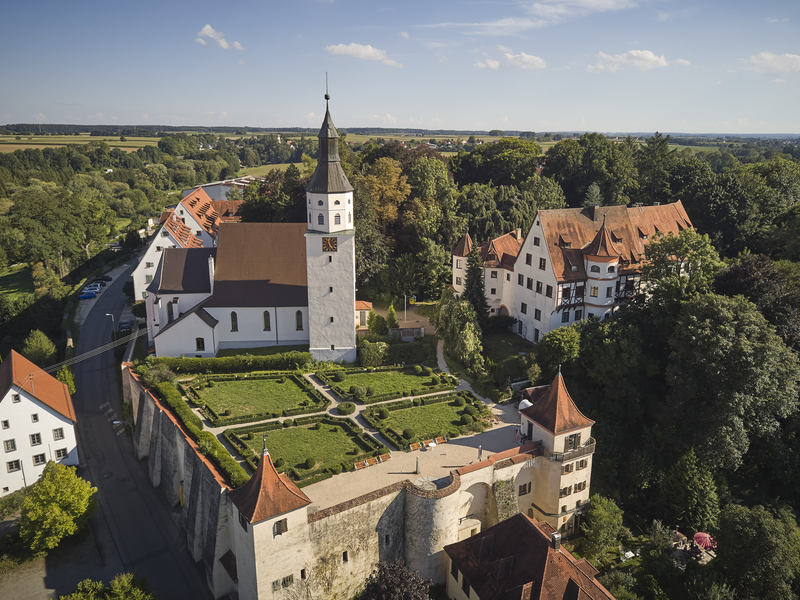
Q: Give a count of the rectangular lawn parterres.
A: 4